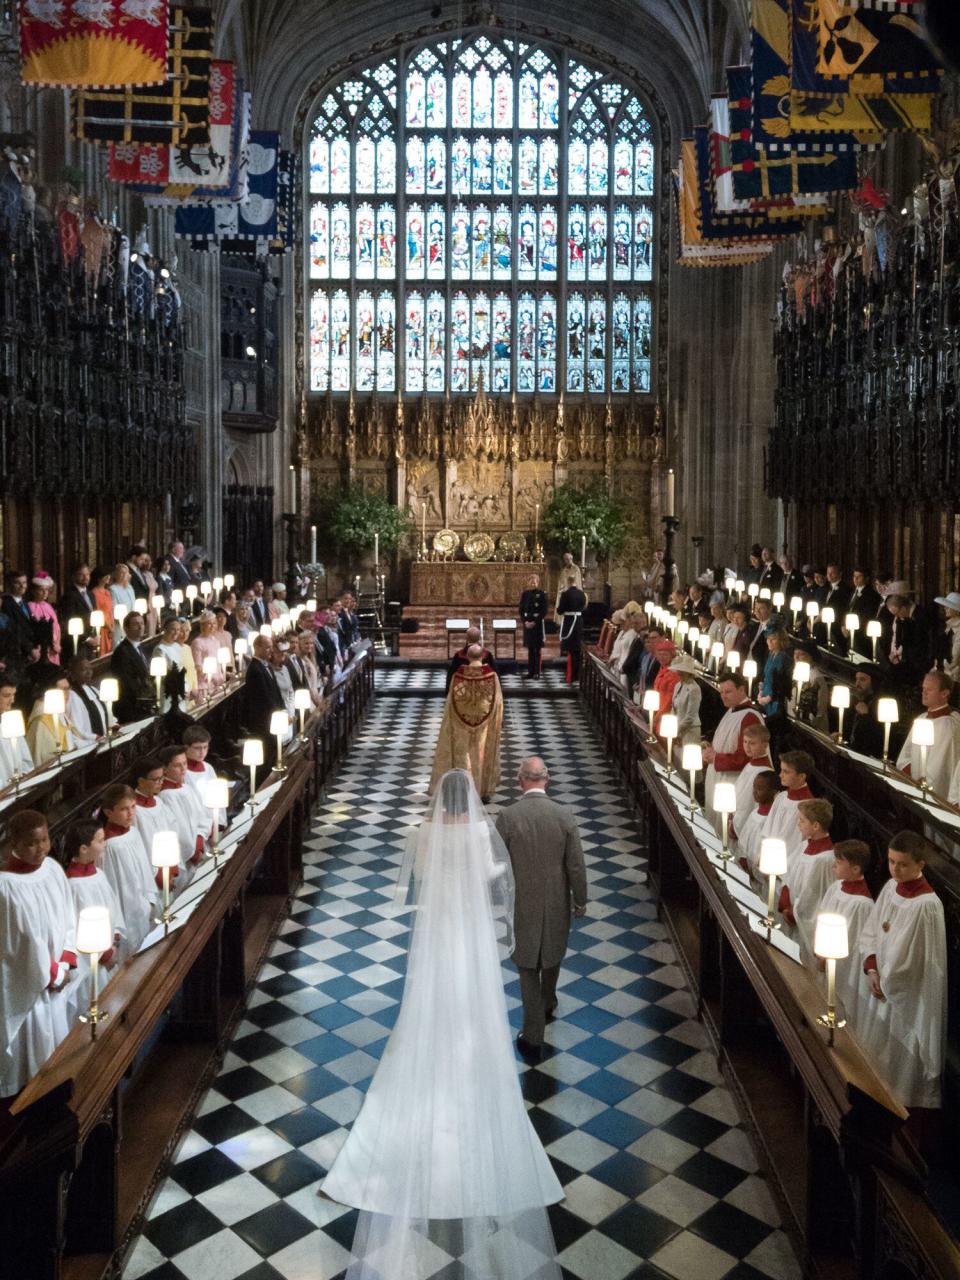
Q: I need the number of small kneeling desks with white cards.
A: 2